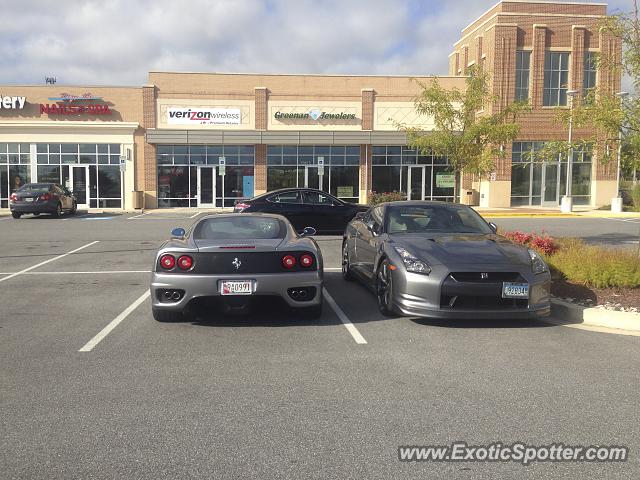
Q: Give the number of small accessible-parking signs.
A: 3